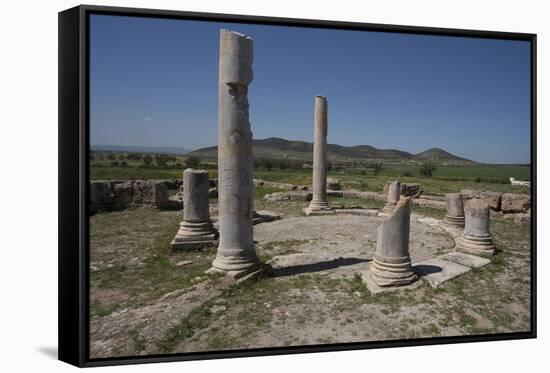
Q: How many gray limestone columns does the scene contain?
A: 7